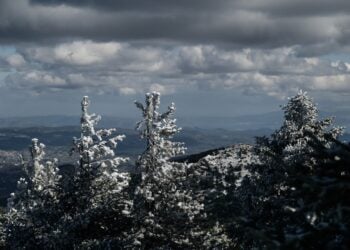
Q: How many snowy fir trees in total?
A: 4